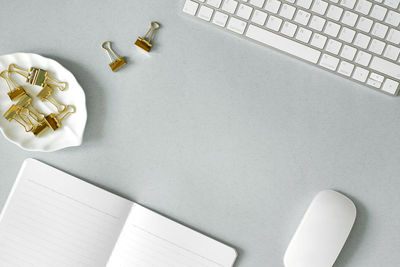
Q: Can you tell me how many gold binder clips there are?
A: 9